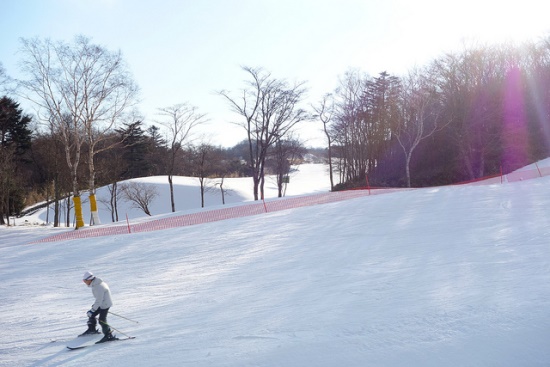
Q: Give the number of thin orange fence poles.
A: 5